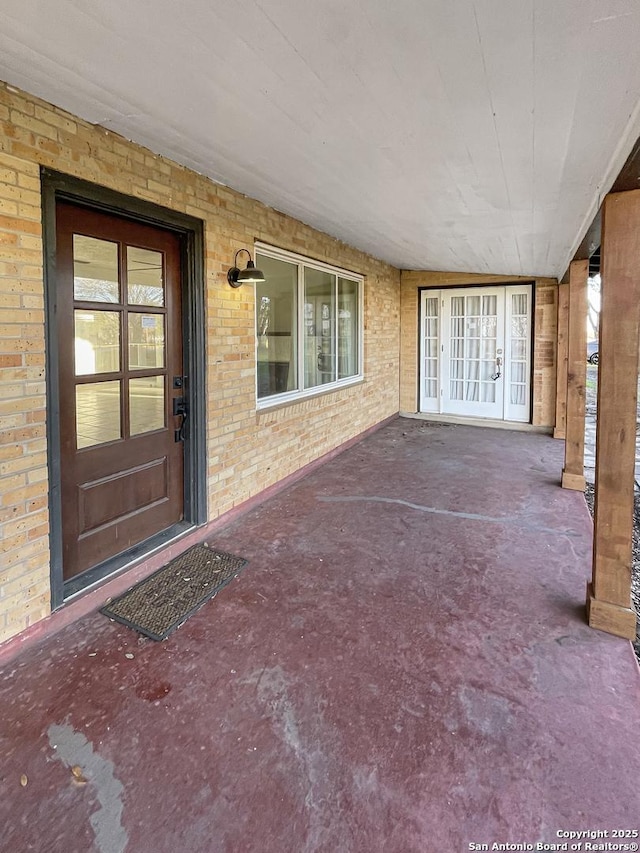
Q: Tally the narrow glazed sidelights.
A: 2